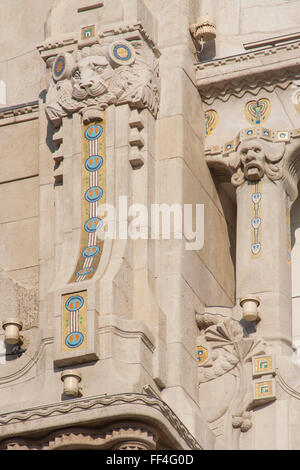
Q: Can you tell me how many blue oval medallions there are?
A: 8